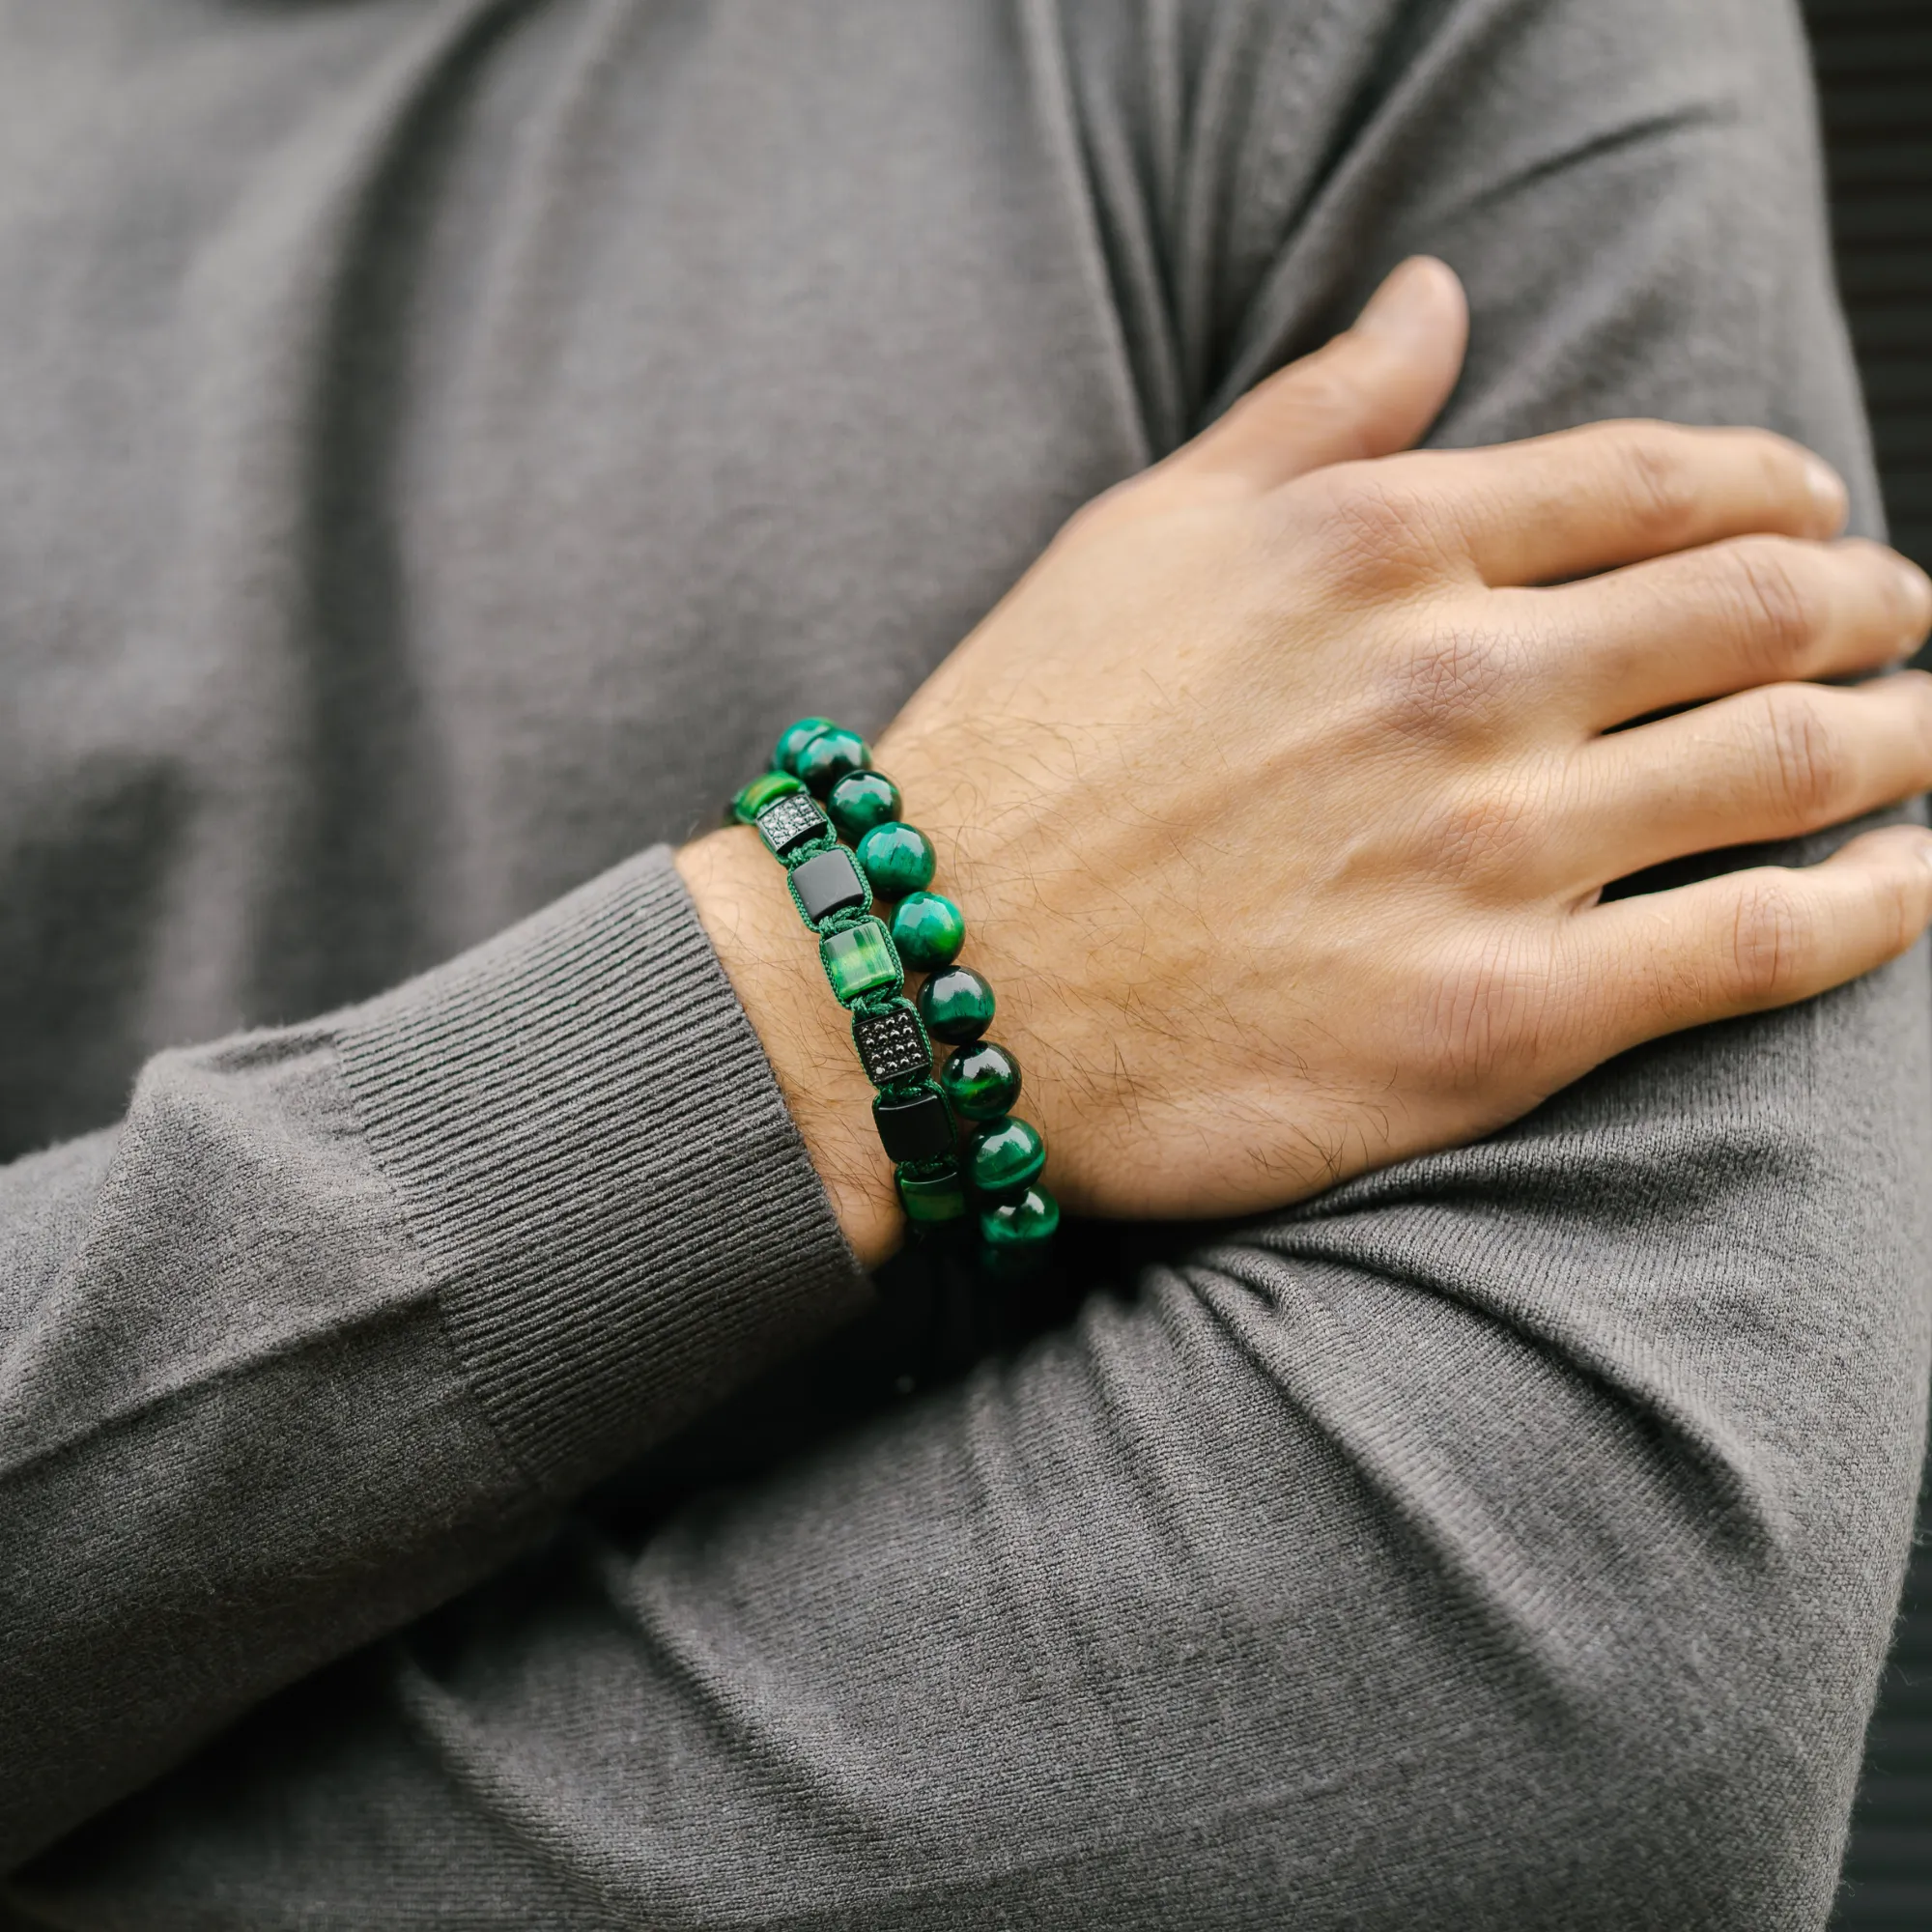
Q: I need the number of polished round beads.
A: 9